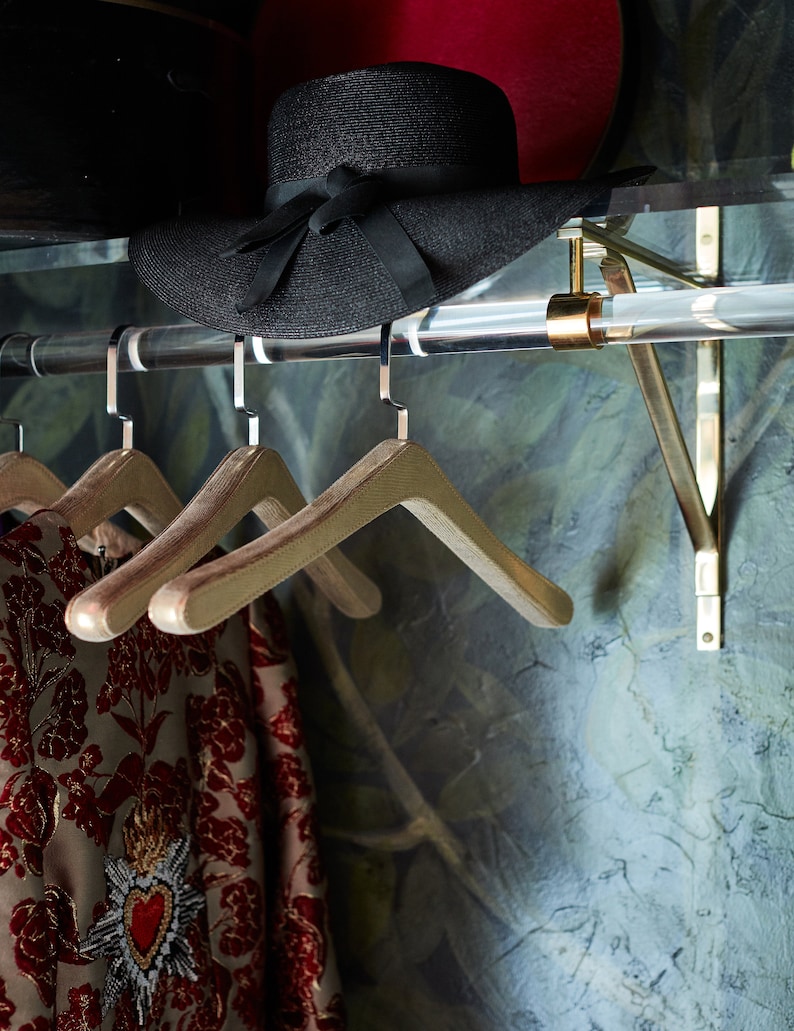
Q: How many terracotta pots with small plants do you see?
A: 0